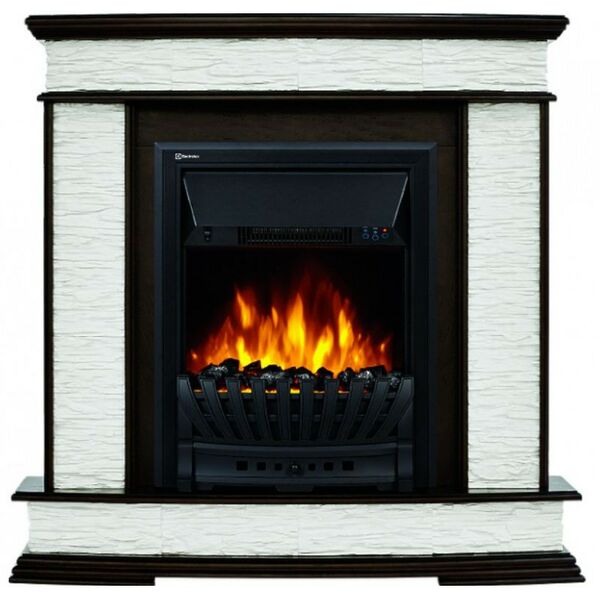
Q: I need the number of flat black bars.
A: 10